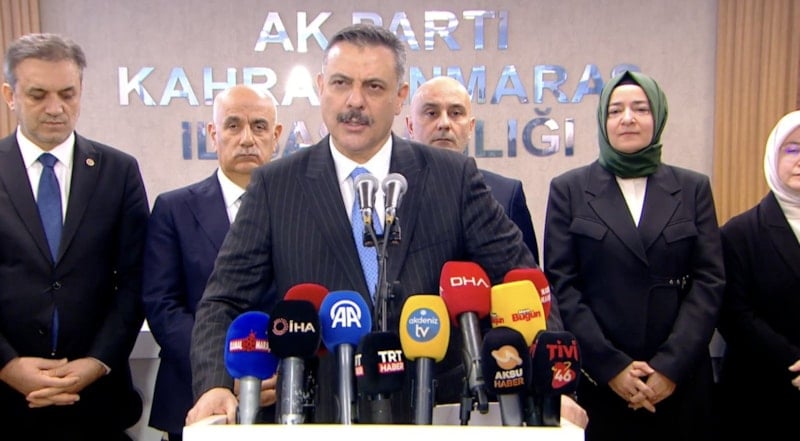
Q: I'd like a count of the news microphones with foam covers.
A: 11